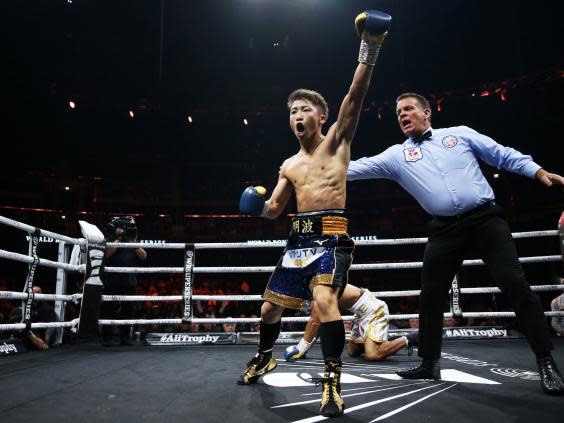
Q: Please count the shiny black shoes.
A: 2